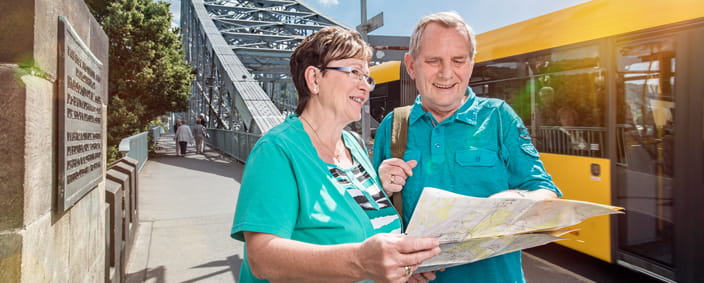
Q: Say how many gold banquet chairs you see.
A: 0